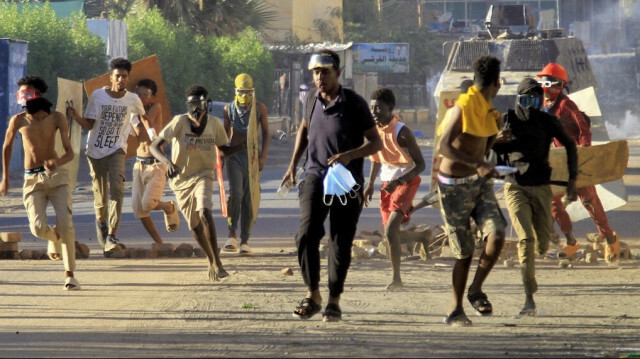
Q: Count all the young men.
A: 10